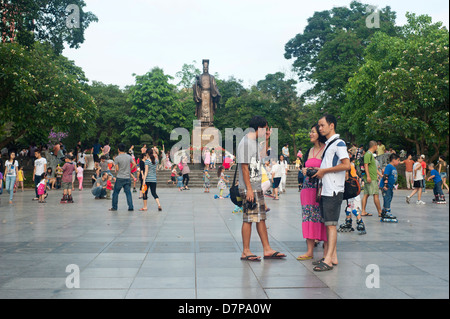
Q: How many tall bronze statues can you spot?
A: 1